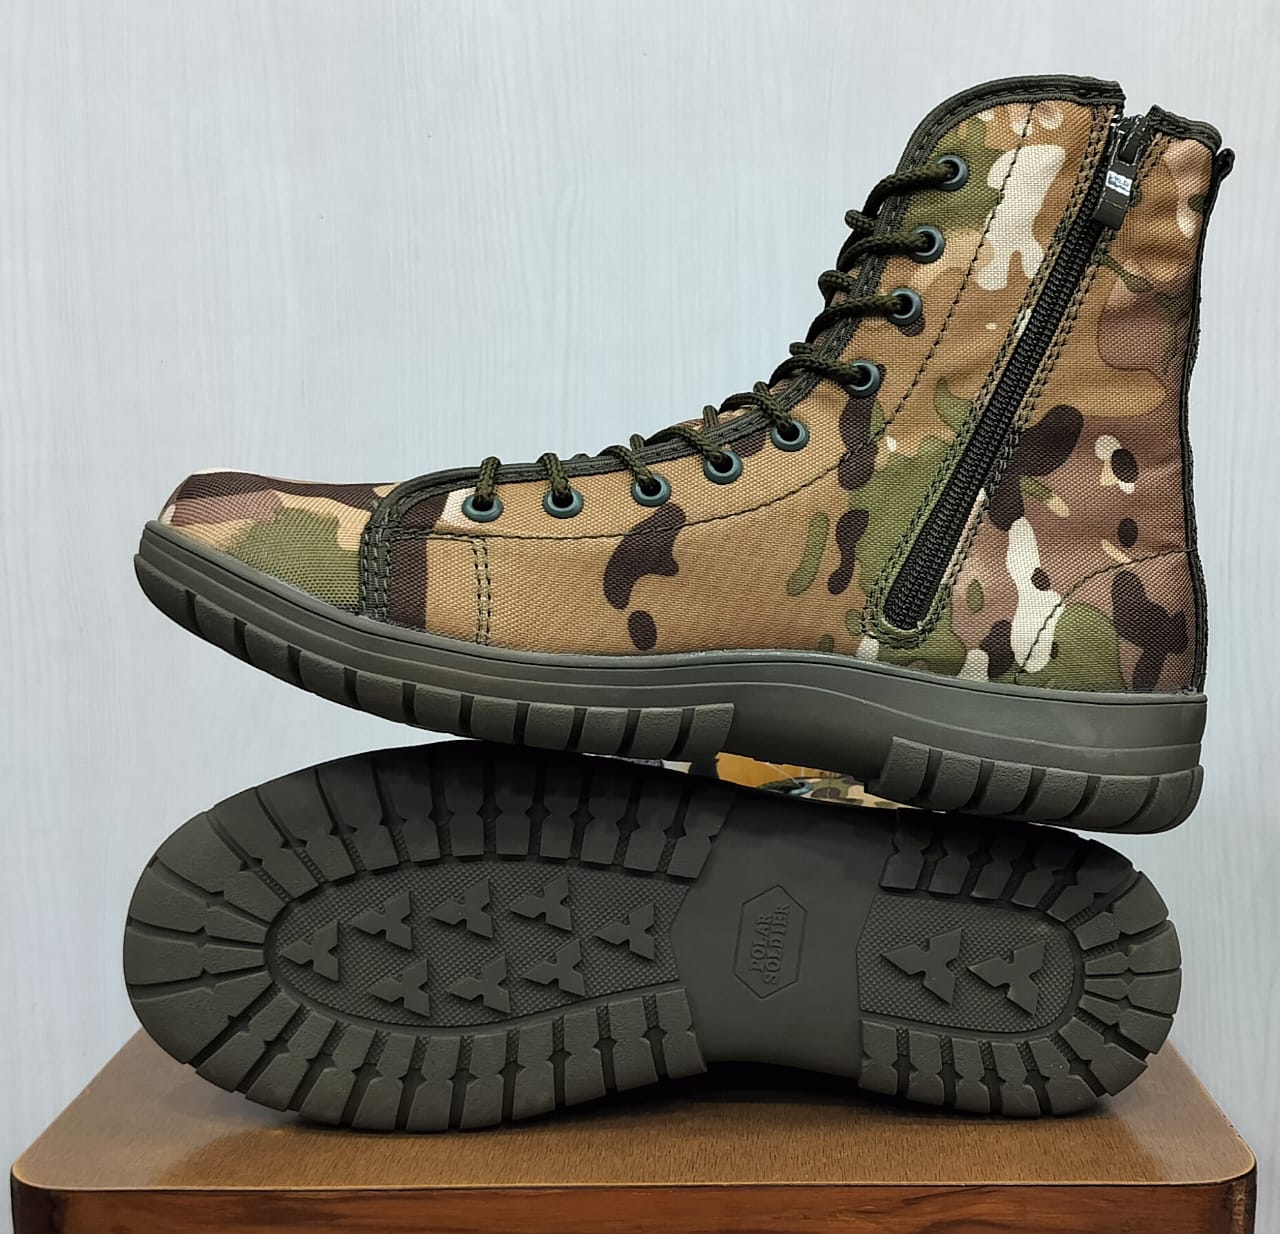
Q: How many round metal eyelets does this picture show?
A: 9